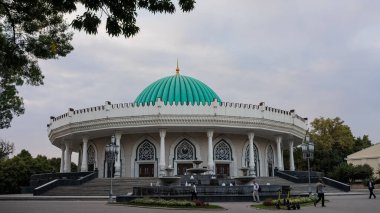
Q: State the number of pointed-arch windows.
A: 7